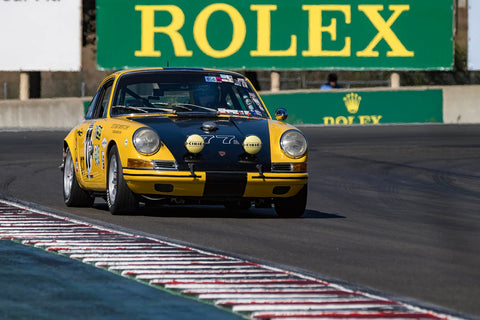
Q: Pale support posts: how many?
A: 3